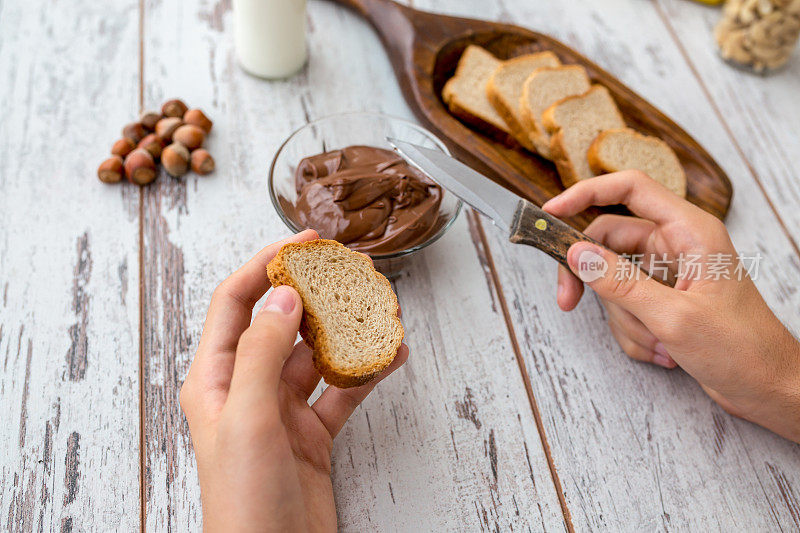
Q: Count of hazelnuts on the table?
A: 12